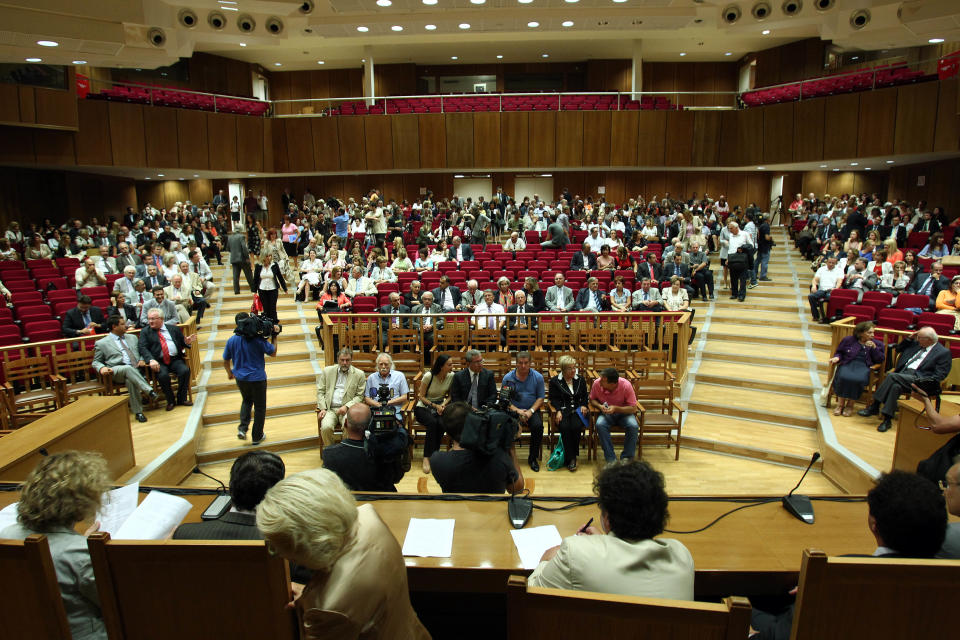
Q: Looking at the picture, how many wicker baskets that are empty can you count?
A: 0